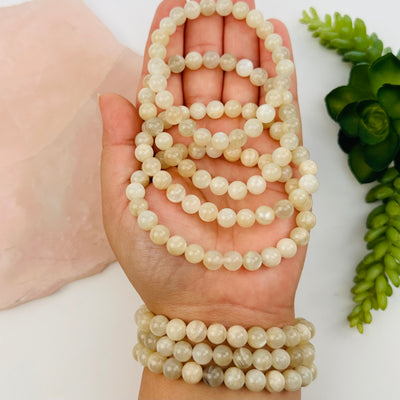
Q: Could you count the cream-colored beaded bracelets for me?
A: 7